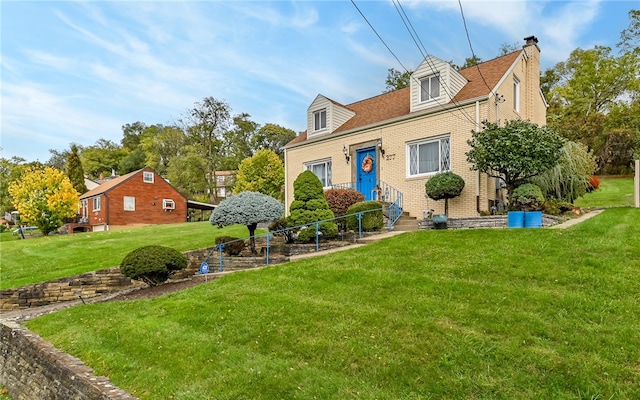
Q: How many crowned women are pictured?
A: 0